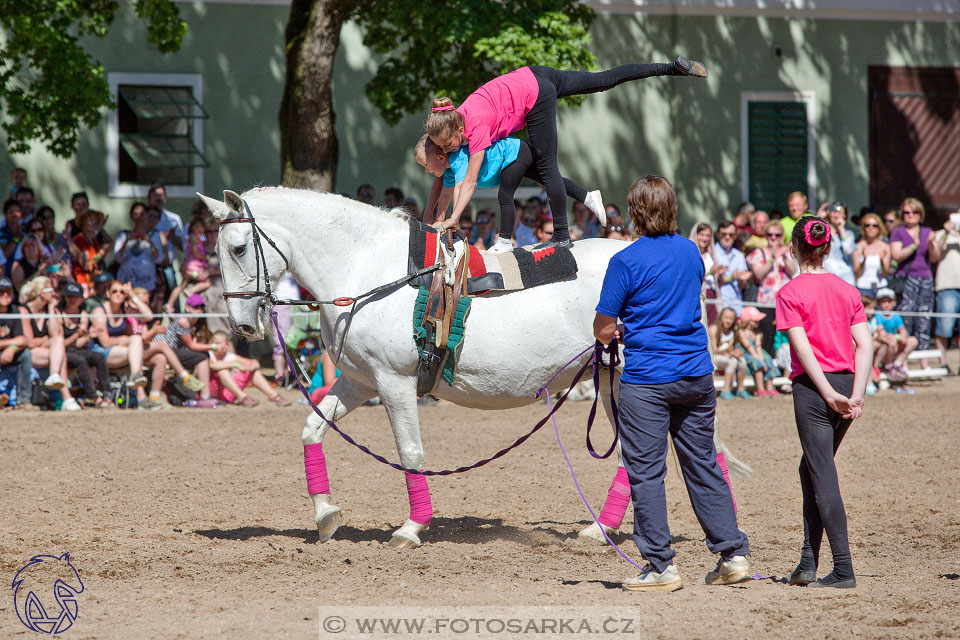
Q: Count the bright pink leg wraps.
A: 4